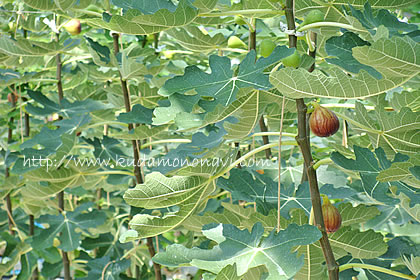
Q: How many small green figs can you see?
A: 5